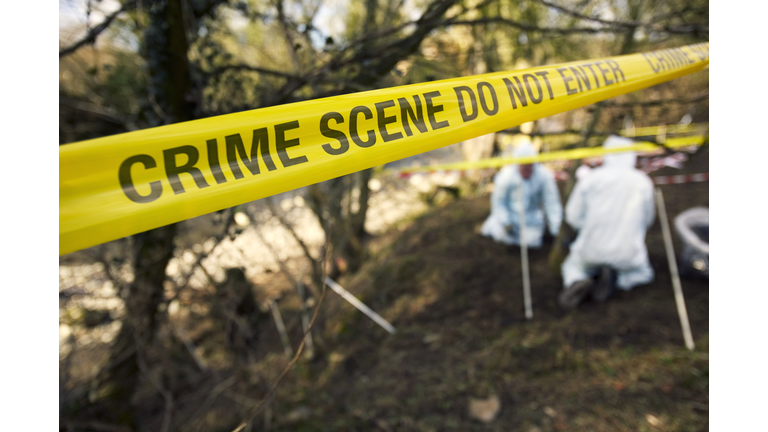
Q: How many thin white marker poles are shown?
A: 3